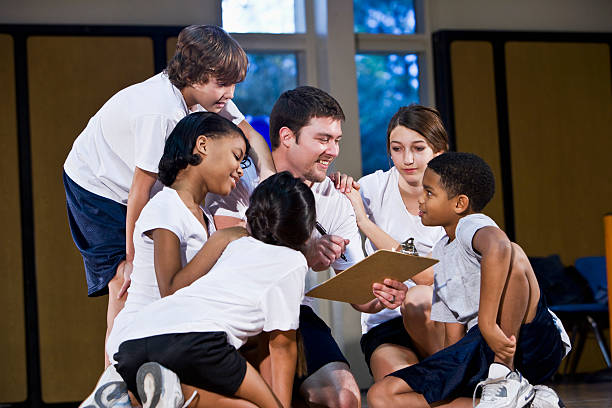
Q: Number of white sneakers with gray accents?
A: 4